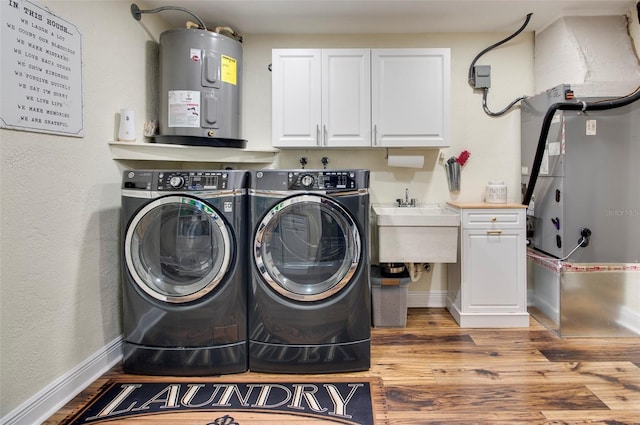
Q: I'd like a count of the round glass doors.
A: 2